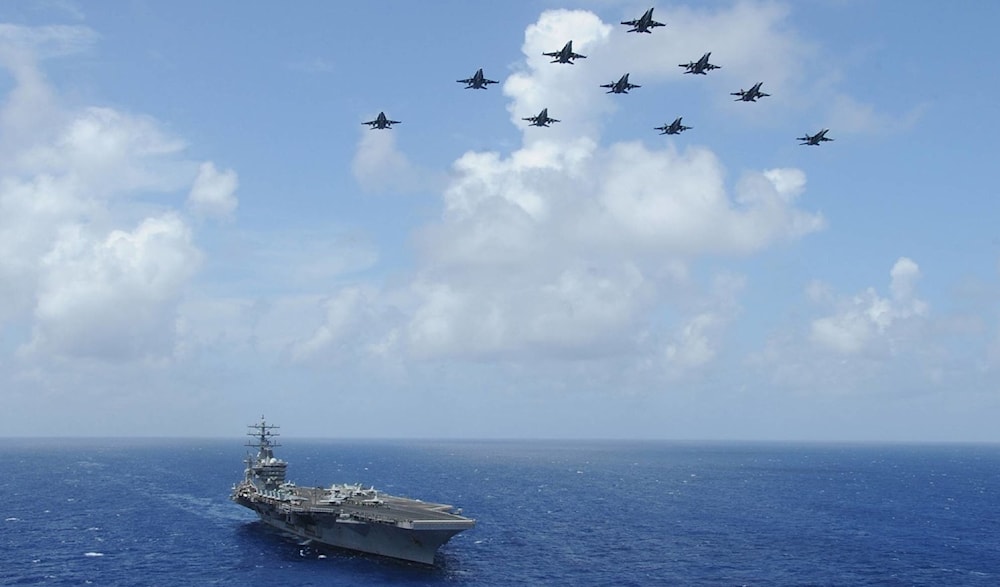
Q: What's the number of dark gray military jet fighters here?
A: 10